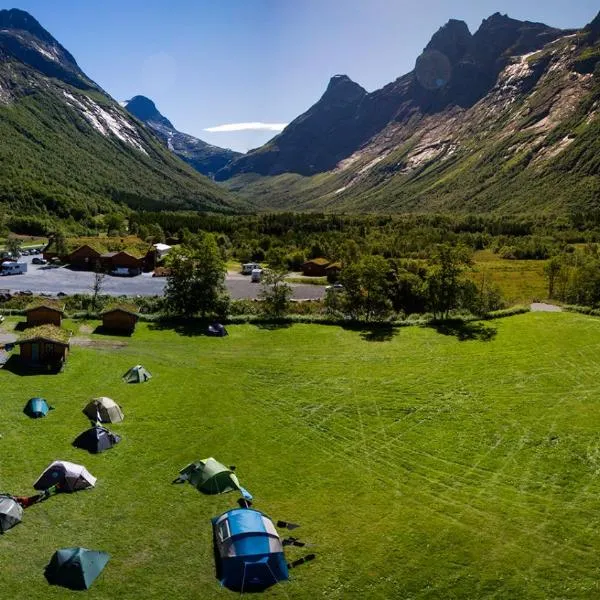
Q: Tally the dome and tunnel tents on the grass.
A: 10